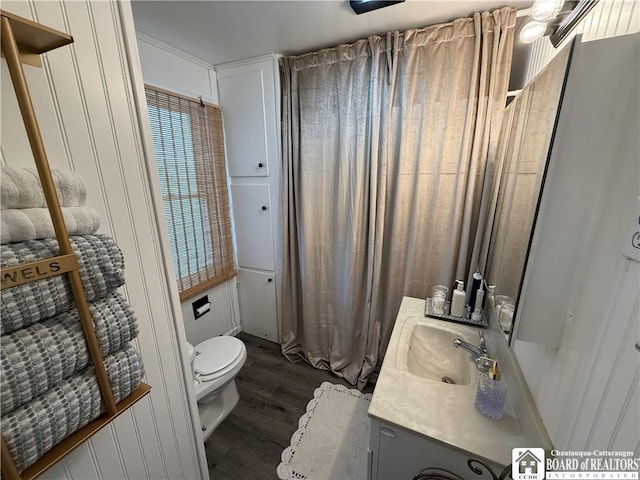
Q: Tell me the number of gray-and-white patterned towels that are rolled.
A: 3